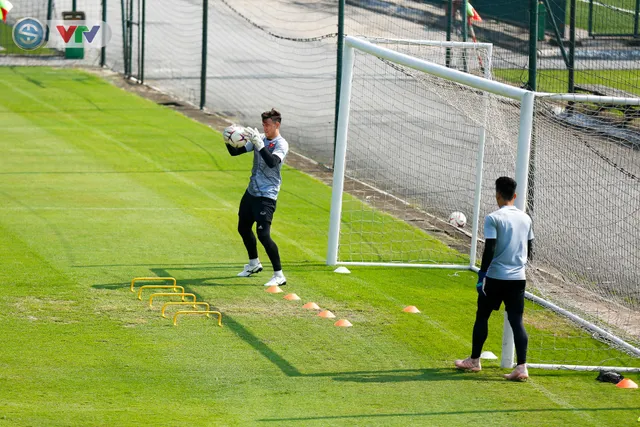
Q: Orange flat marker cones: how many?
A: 7